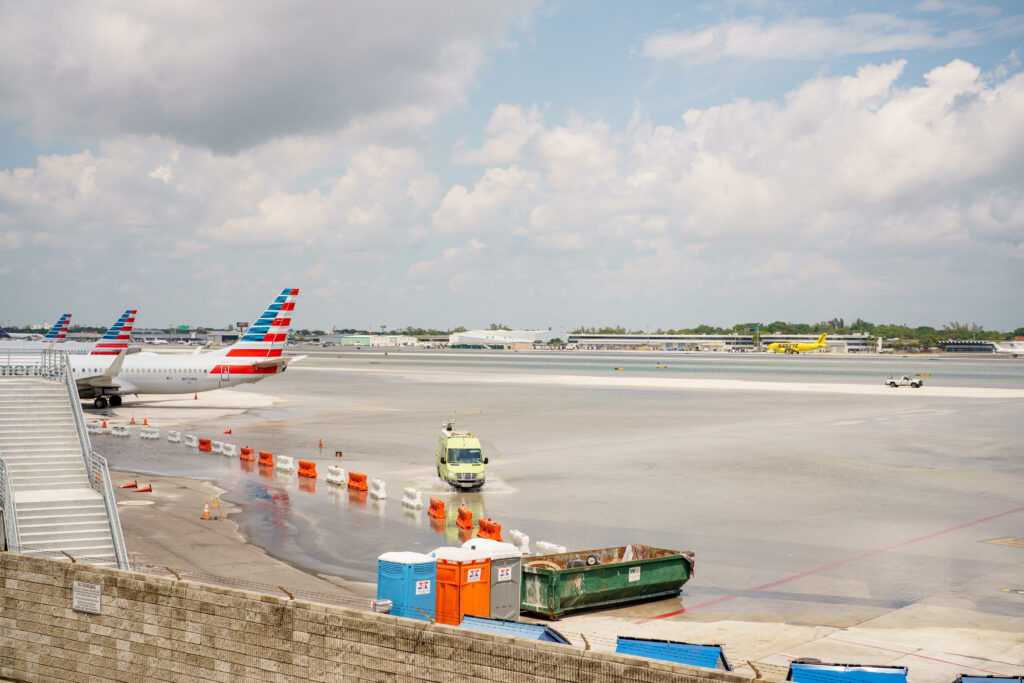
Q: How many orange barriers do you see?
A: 8